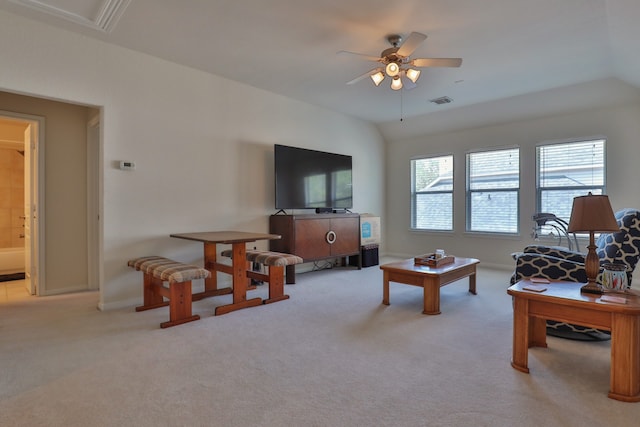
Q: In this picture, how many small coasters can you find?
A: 3